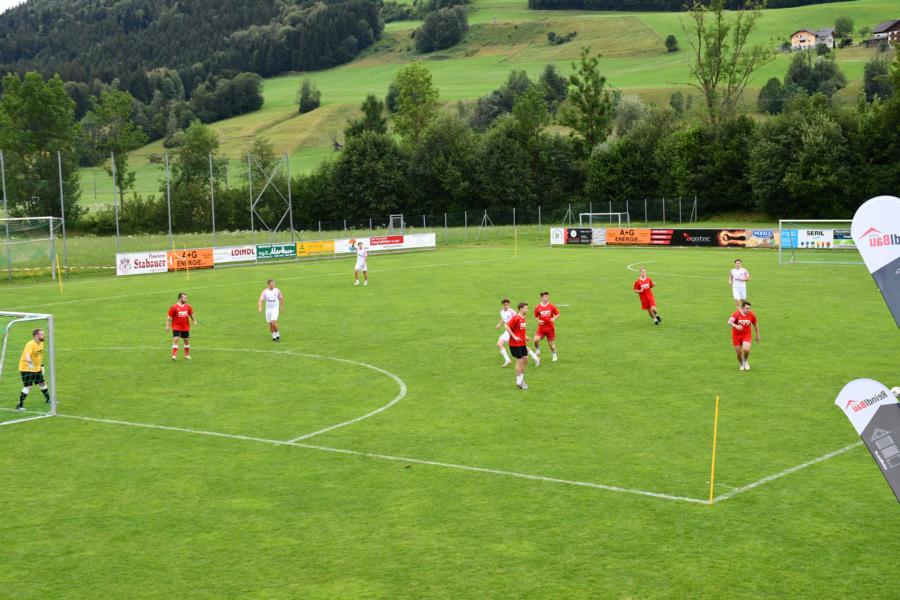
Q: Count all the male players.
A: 10